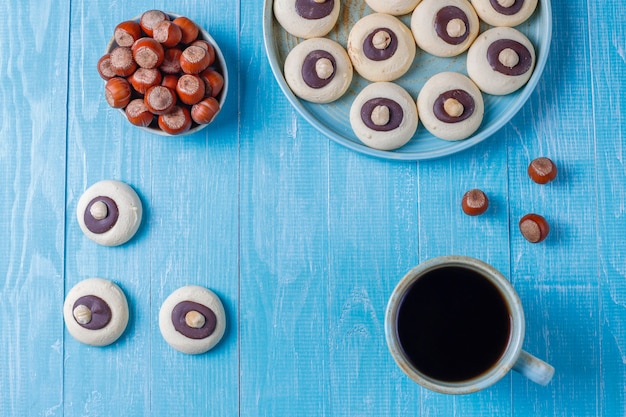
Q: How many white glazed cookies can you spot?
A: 12